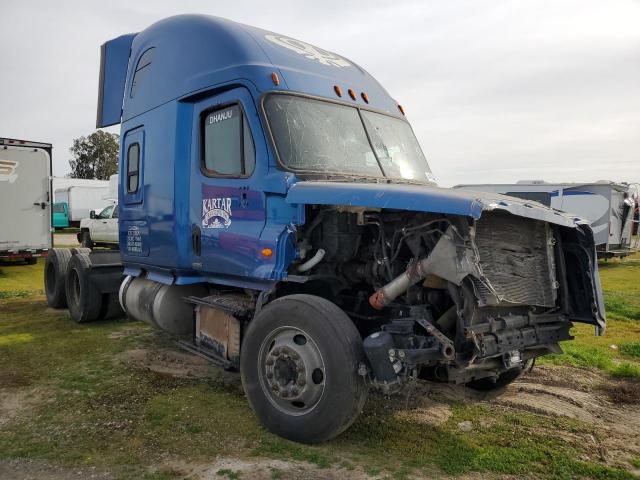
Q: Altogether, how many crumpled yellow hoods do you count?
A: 0